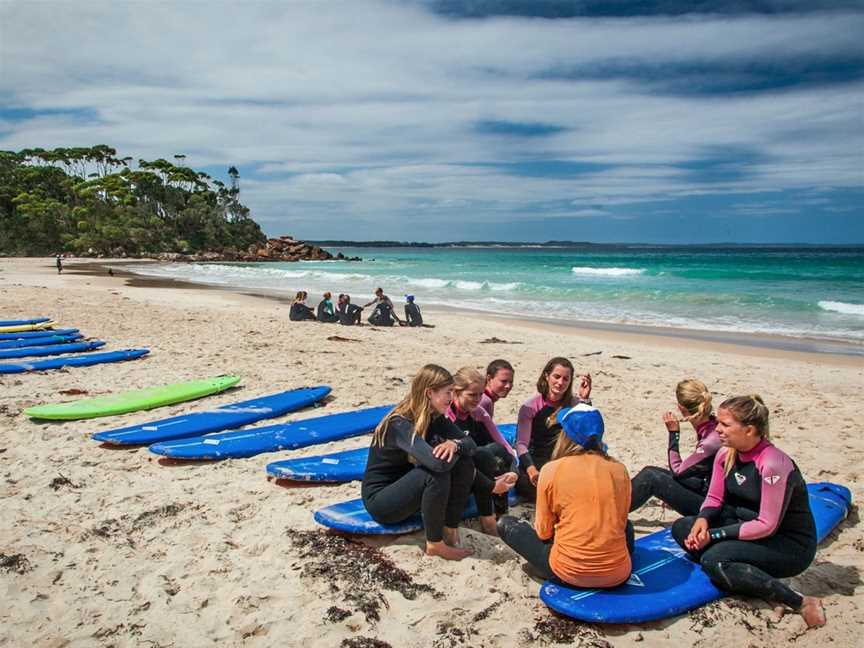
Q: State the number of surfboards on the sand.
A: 12